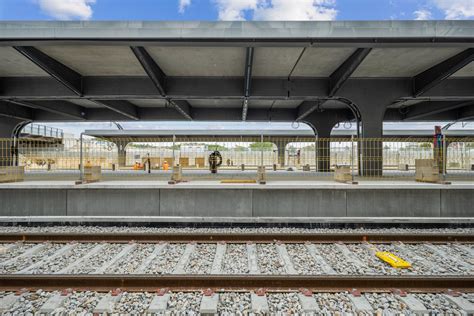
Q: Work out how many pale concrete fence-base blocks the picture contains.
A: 6